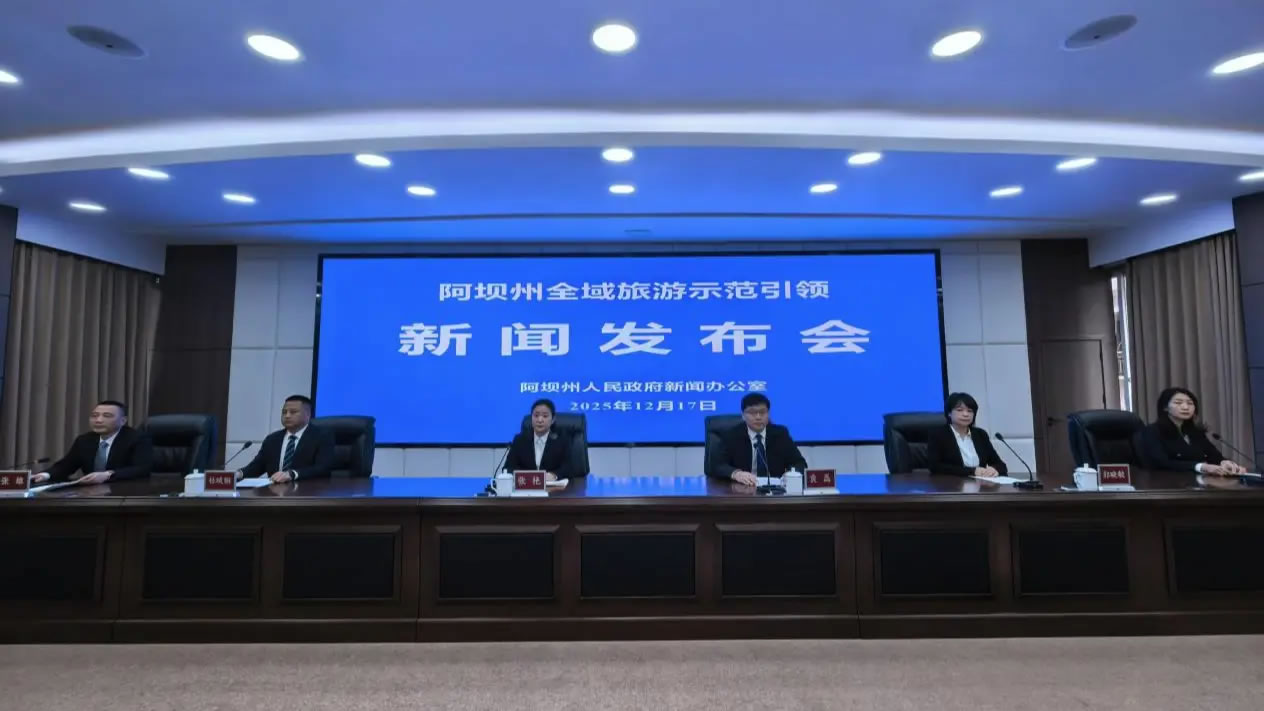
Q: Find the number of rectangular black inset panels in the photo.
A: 9